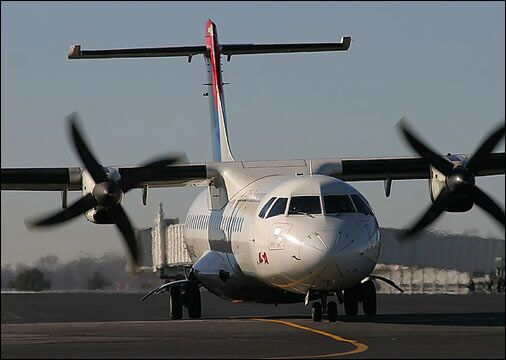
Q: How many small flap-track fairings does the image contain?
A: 3